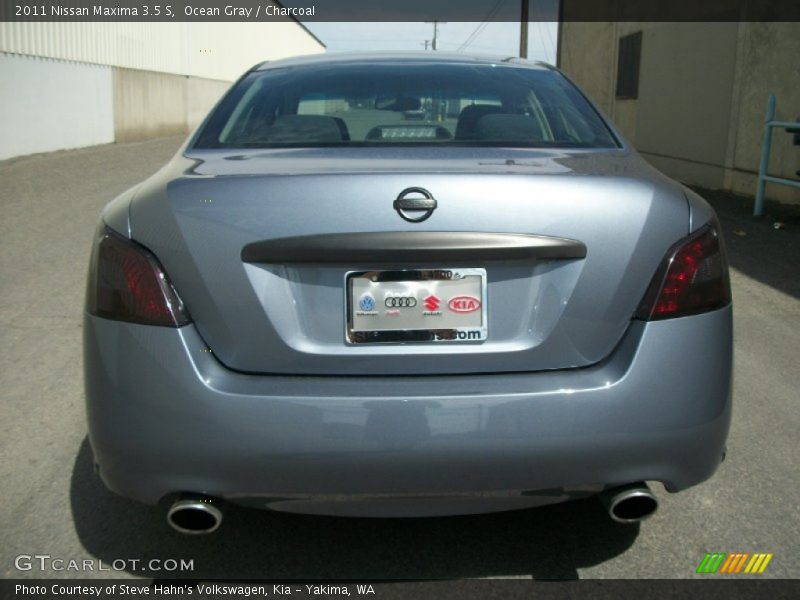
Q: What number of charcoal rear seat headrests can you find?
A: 2